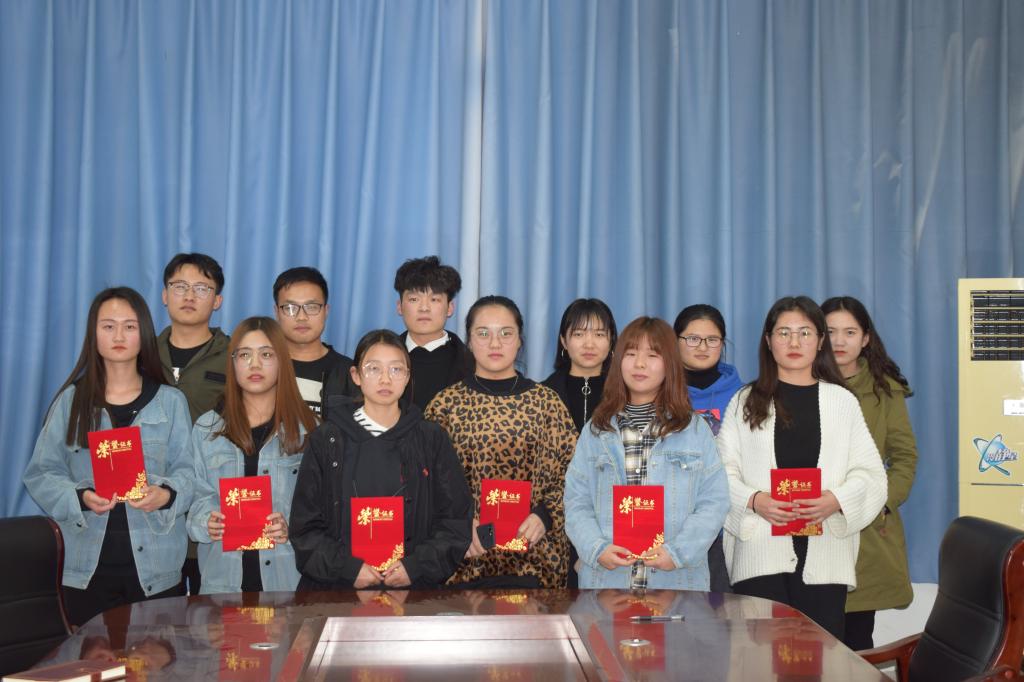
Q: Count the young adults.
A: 12